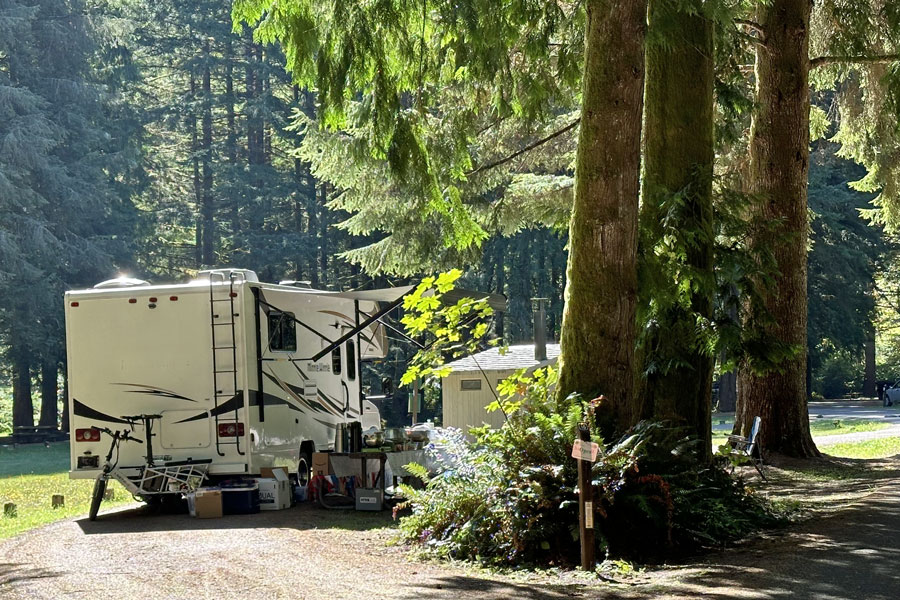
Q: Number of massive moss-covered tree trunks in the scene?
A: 3